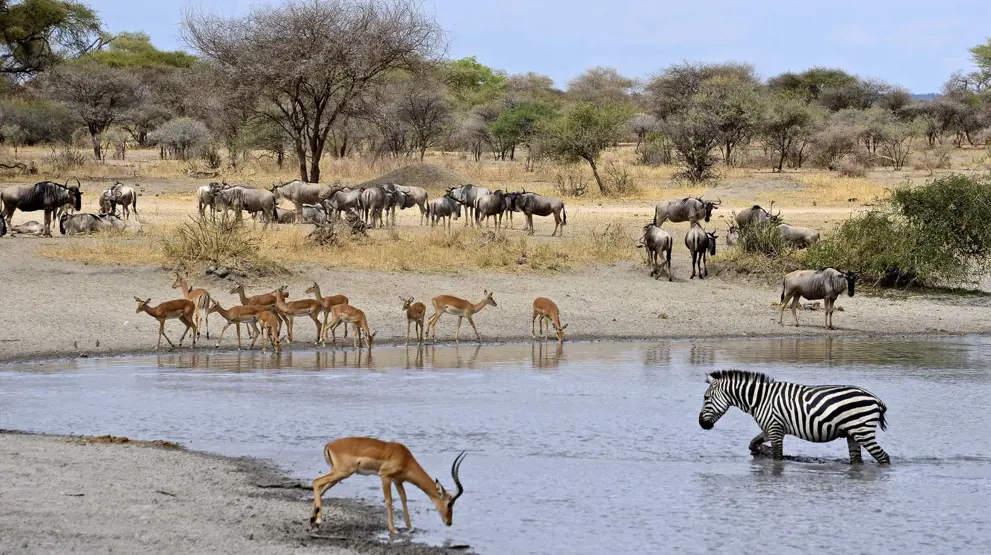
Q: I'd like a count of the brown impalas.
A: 12